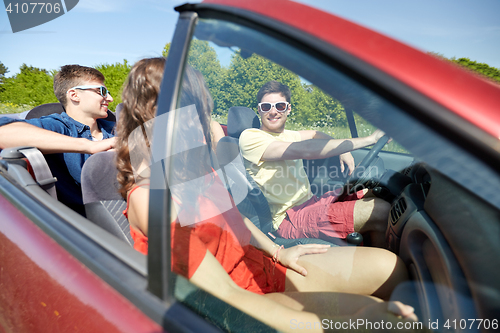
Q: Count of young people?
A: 3